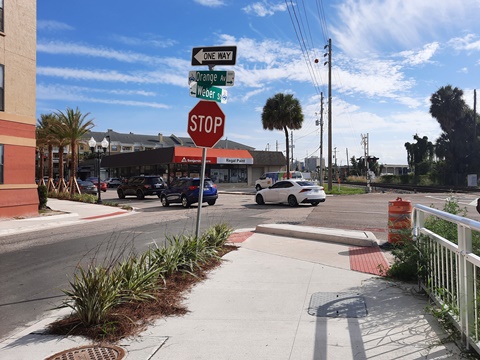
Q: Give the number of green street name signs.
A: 2